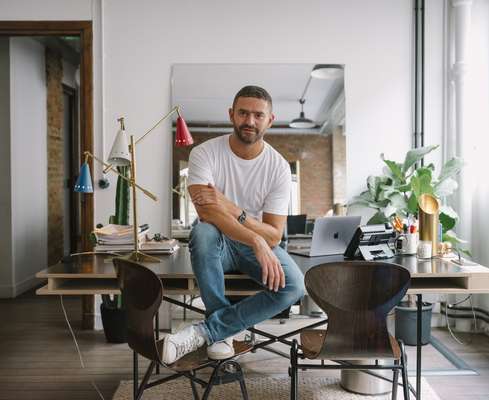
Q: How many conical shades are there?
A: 3